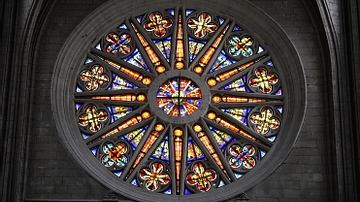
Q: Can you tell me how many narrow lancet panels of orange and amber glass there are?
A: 12